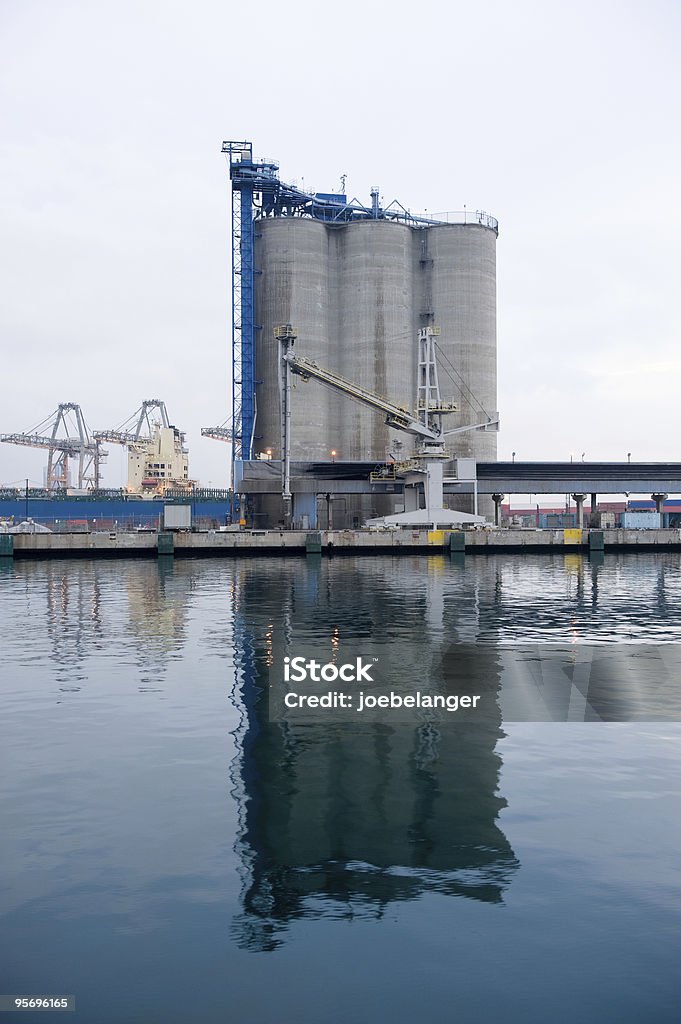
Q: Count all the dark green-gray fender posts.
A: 5